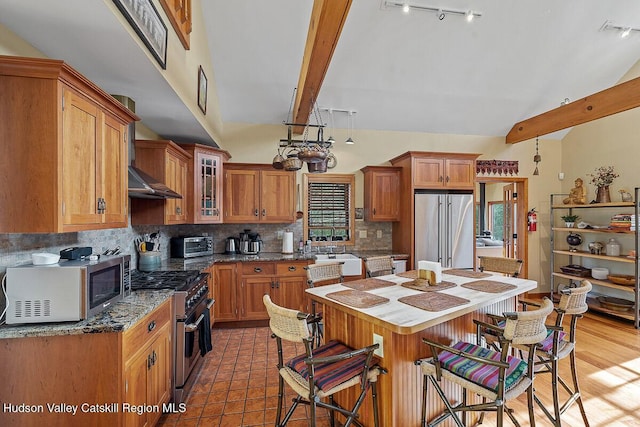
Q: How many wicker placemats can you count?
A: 7